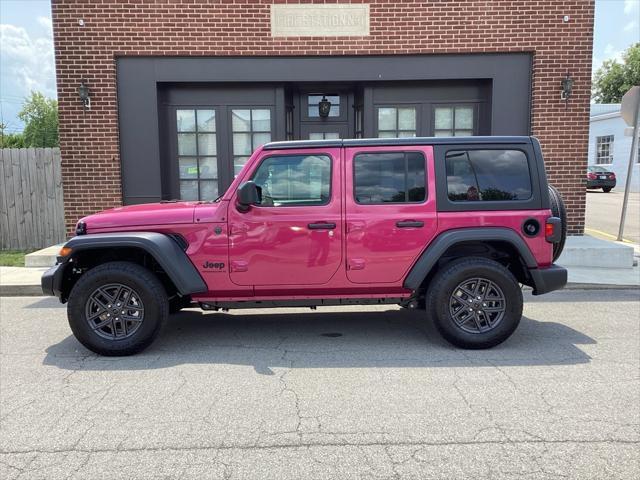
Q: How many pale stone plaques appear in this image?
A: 1